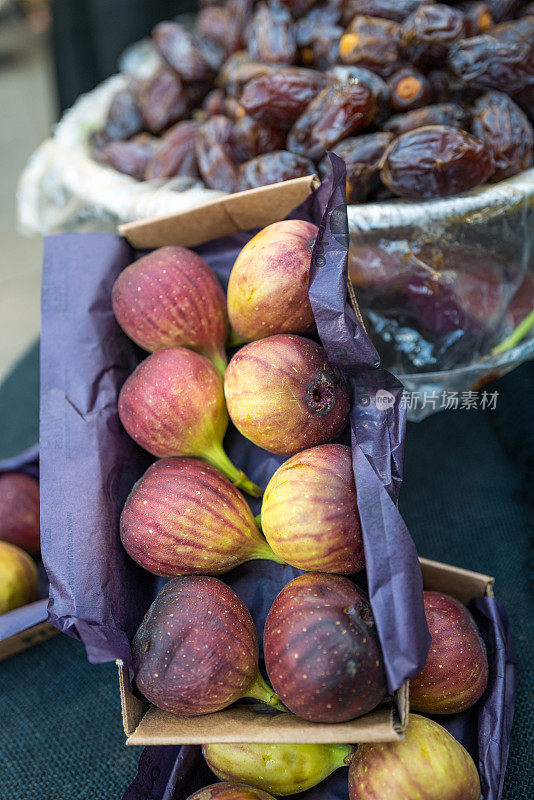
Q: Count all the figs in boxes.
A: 14